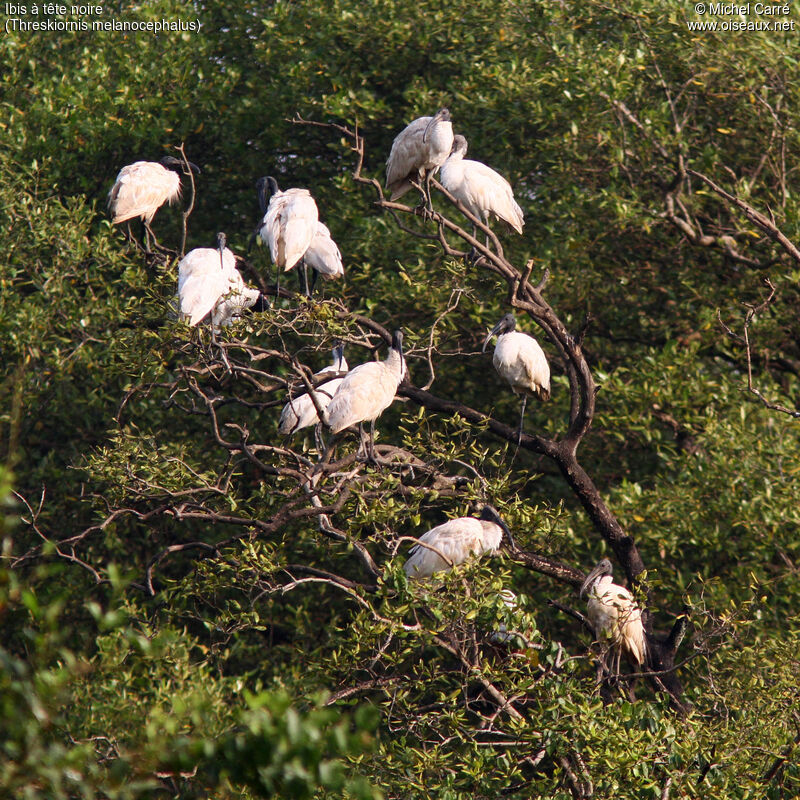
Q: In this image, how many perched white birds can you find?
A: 12